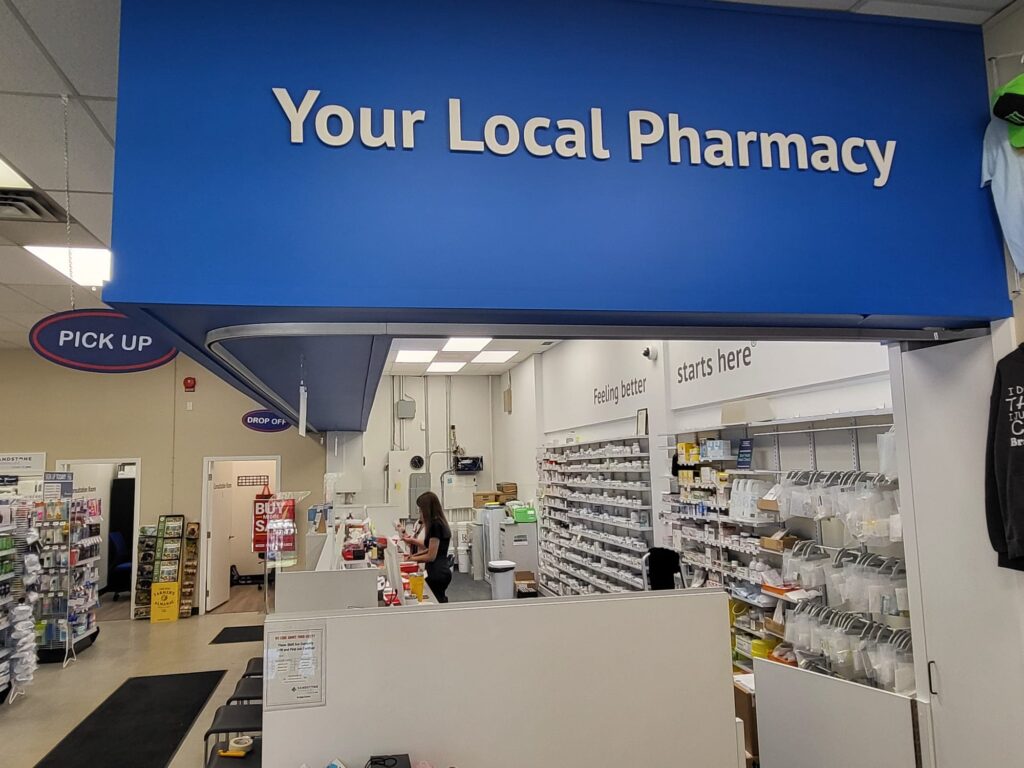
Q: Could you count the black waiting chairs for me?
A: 4